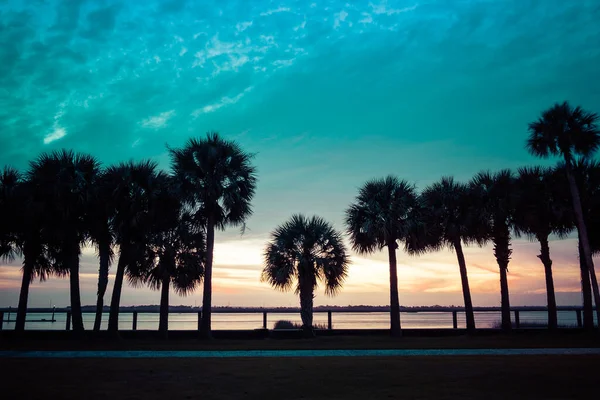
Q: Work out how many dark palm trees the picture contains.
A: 13